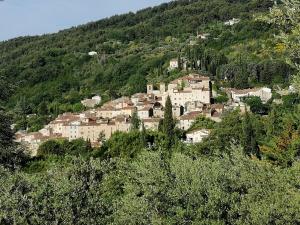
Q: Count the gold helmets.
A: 0